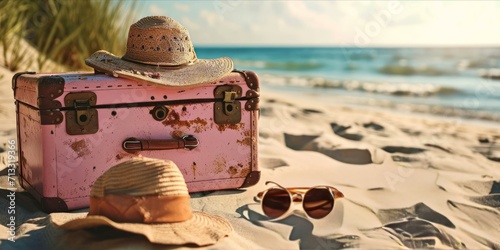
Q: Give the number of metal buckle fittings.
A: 2